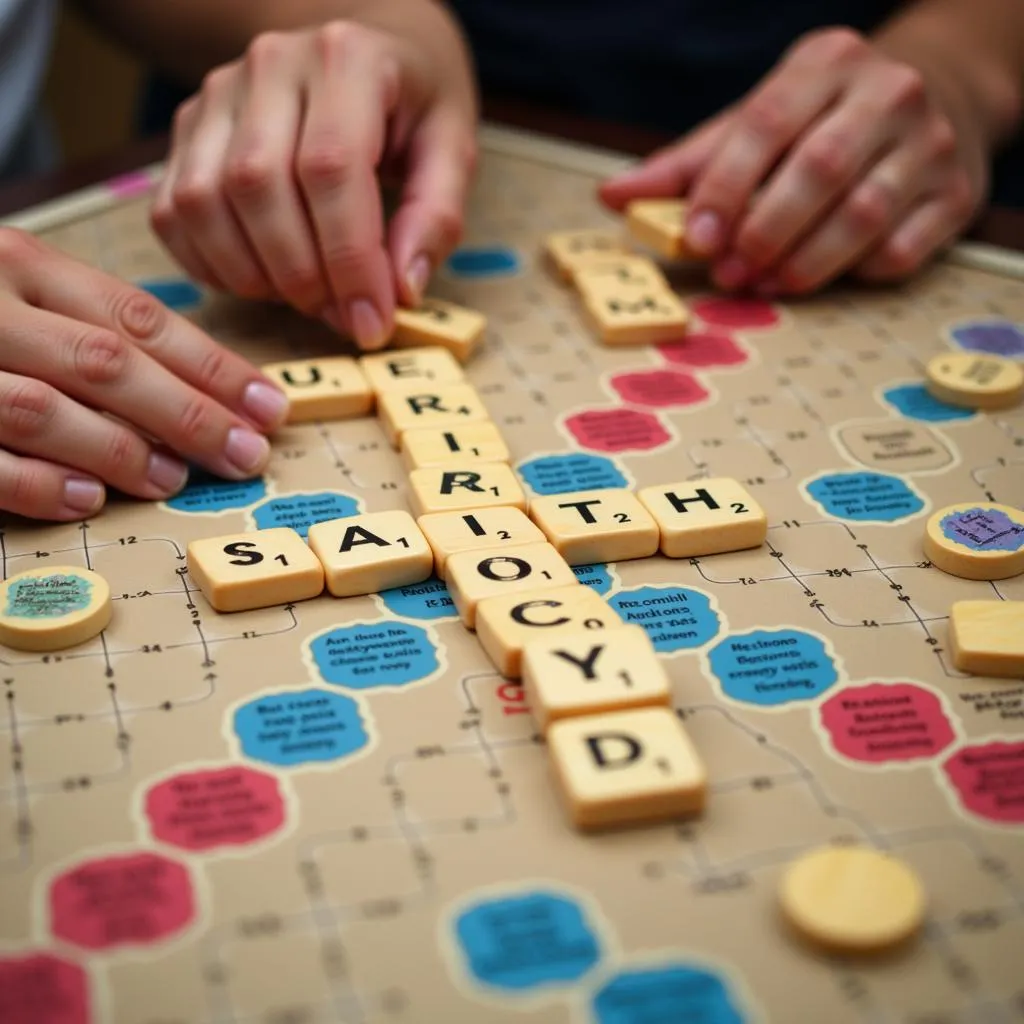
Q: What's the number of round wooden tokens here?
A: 4